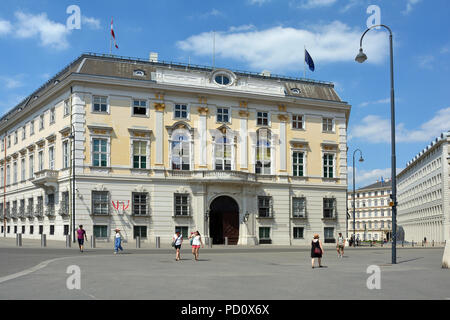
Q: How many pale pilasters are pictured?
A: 4